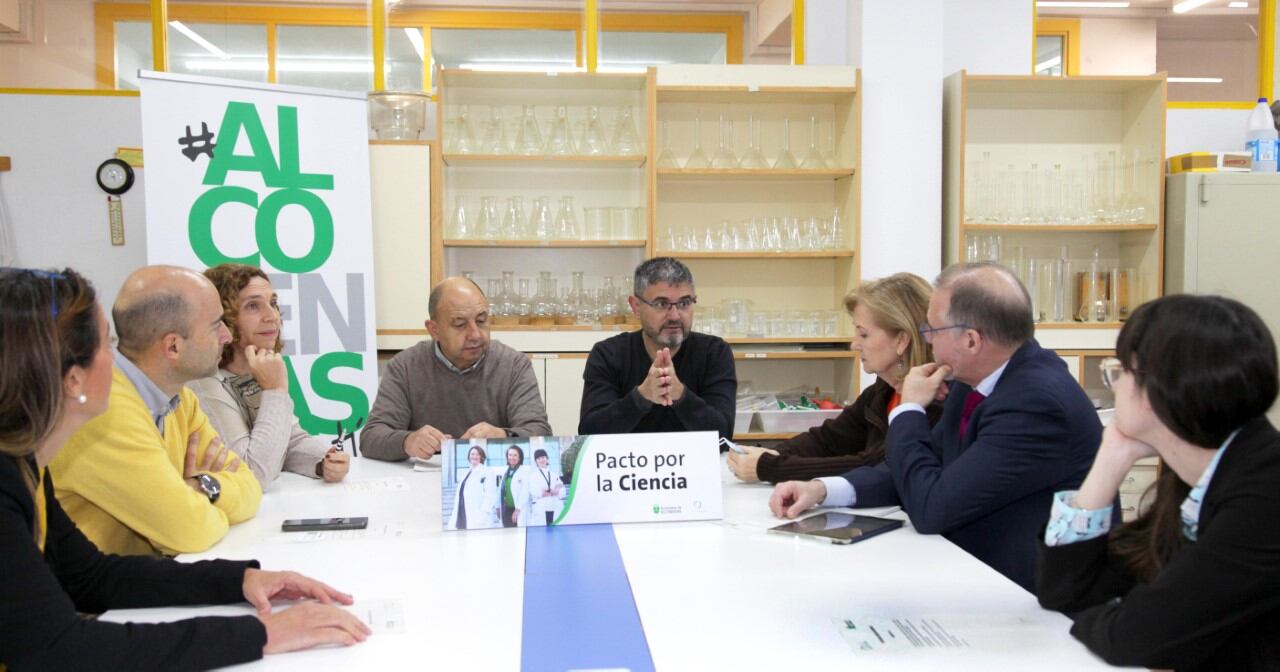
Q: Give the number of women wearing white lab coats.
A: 3